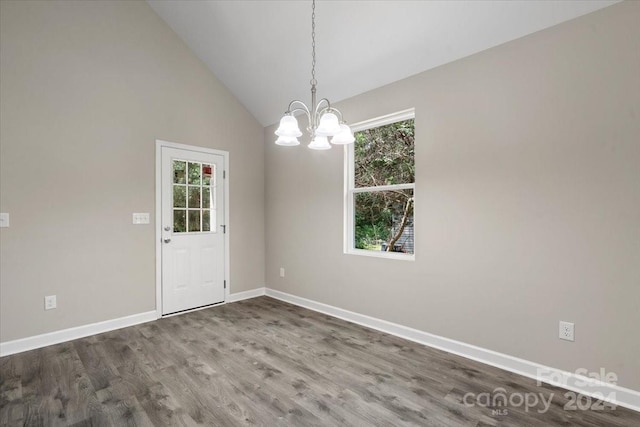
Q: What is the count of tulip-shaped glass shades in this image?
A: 5